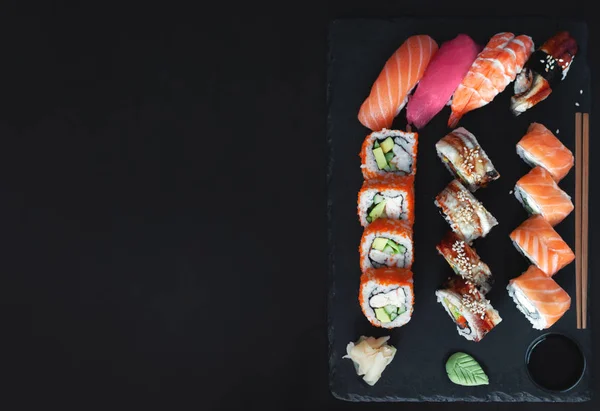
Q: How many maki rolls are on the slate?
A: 12